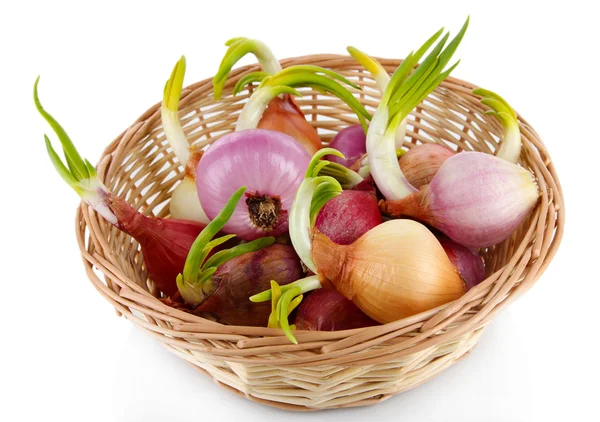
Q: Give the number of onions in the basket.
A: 12